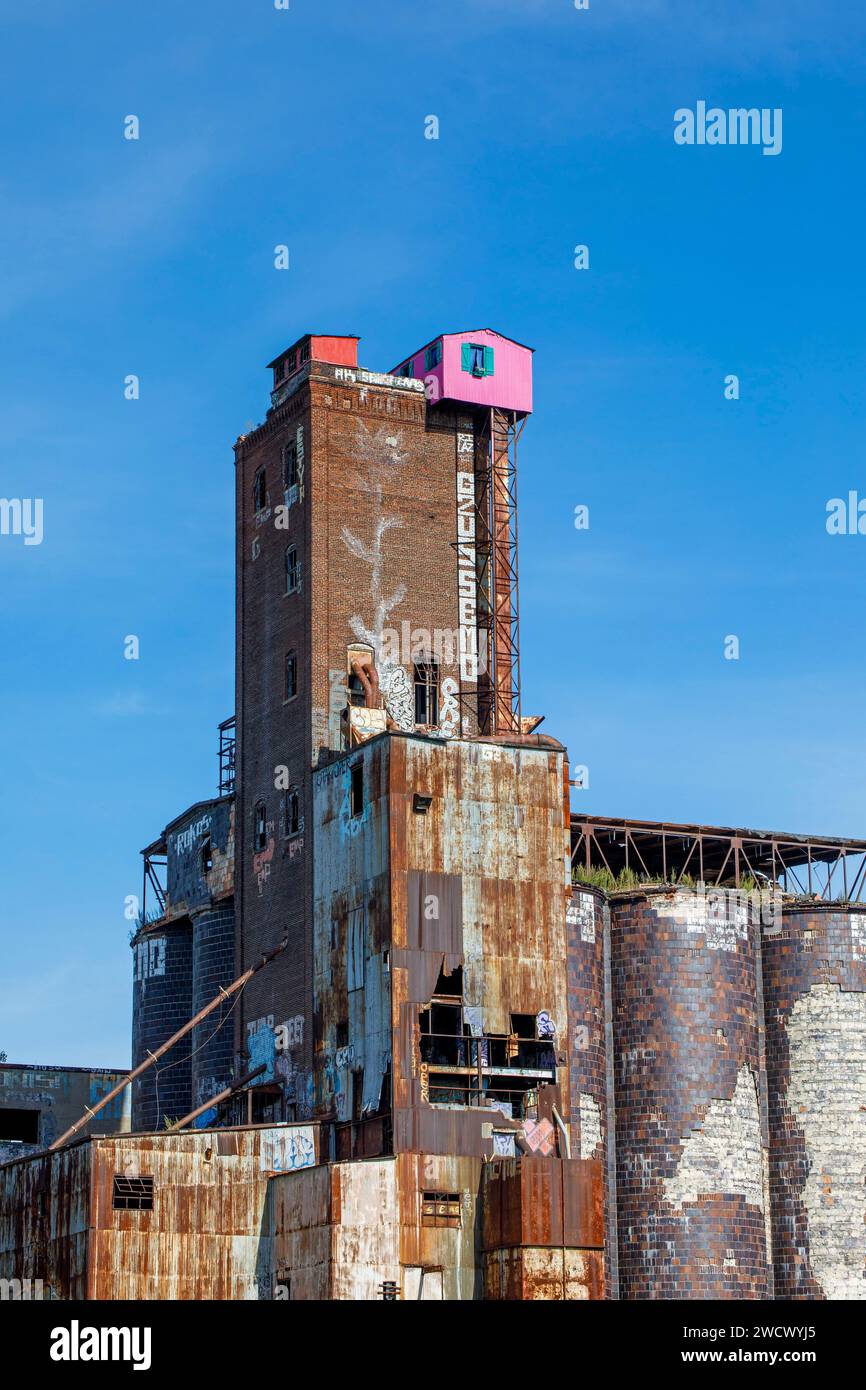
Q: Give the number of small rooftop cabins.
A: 2